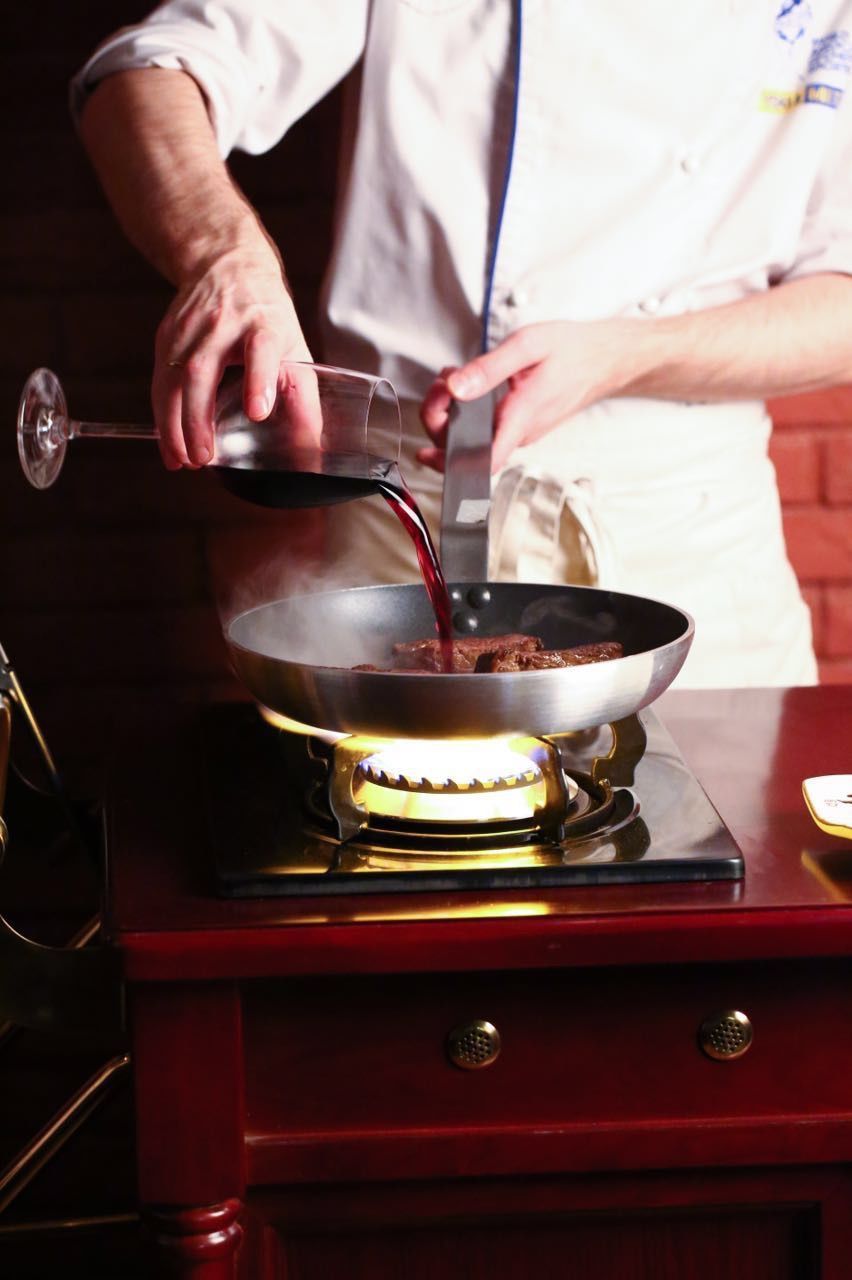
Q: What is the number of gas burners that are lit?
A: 1